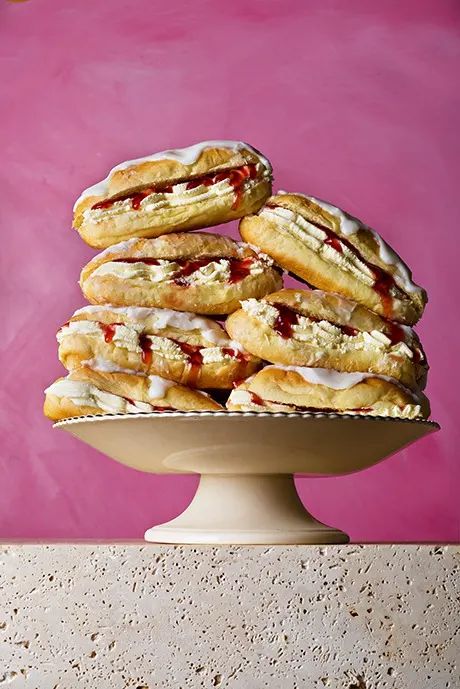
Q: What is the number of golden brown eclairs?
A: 7